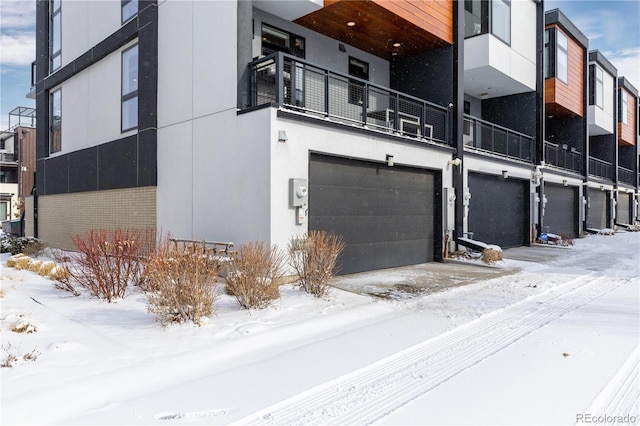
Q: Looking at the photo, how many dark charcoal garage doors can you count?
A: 5